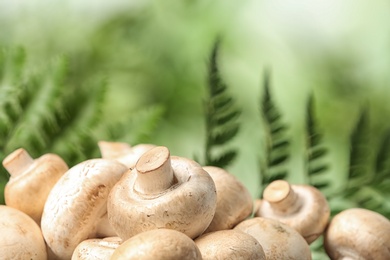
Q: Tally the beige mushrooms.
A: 12